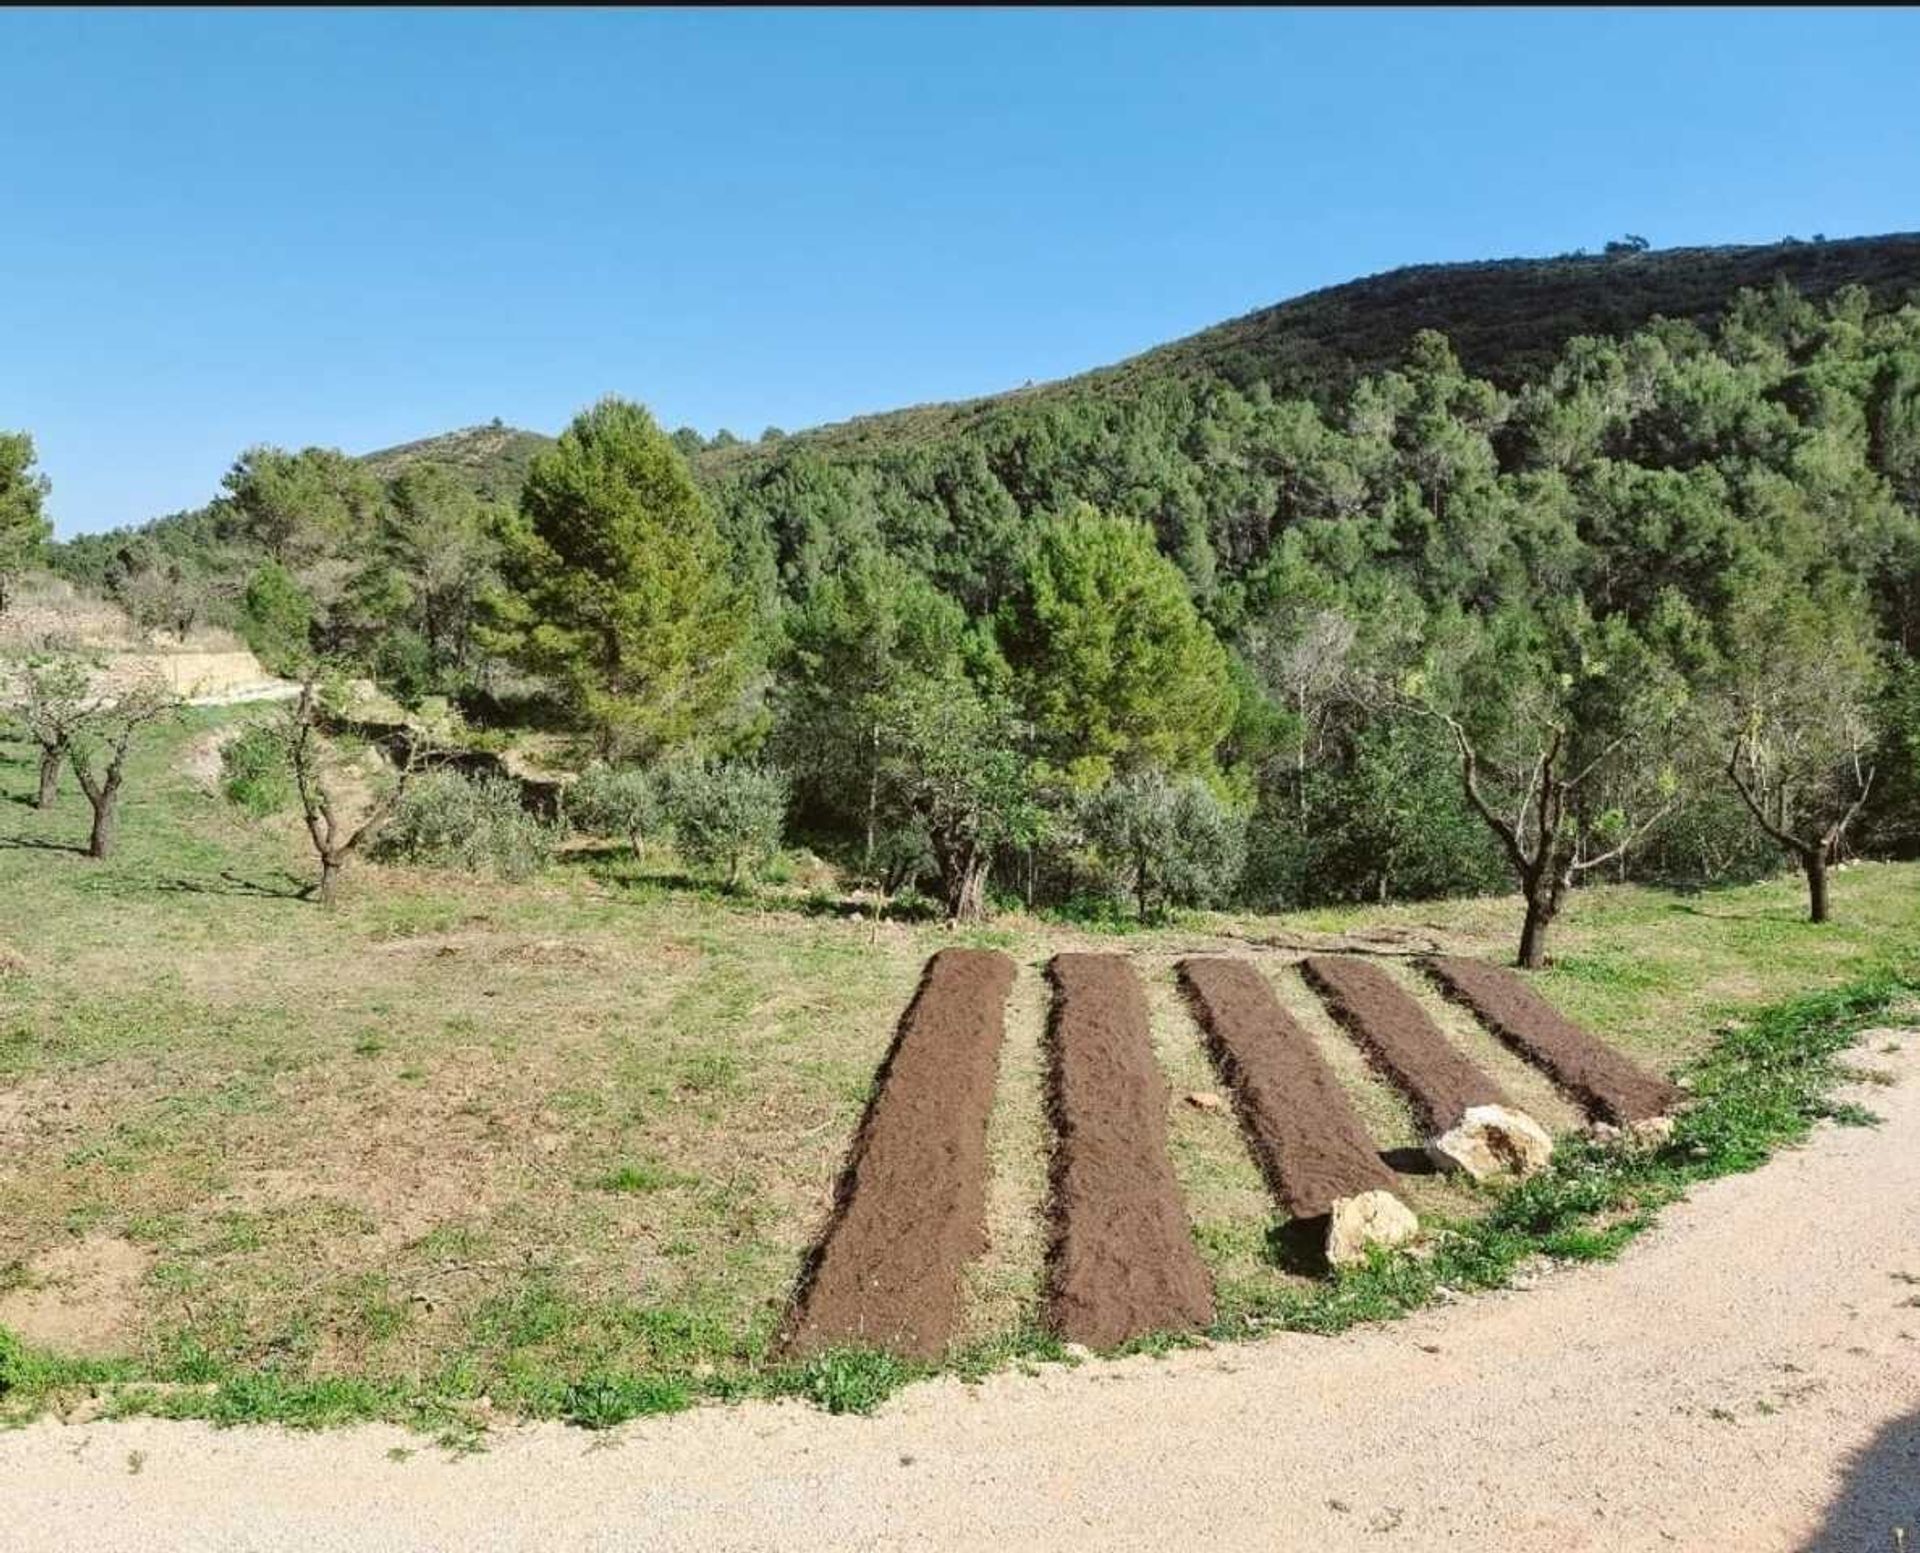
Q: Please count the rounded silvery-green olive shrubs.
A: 4